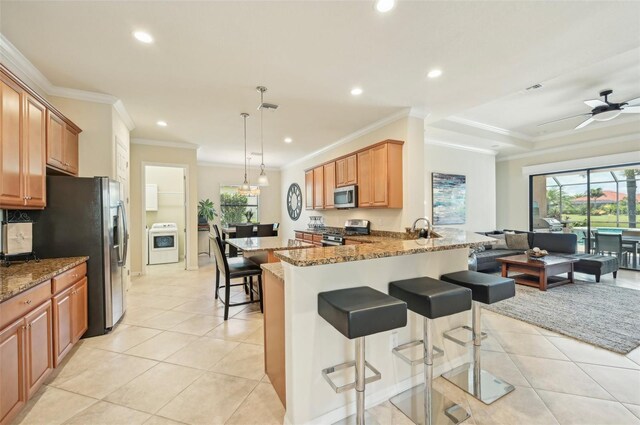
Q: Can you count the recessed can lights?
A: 6